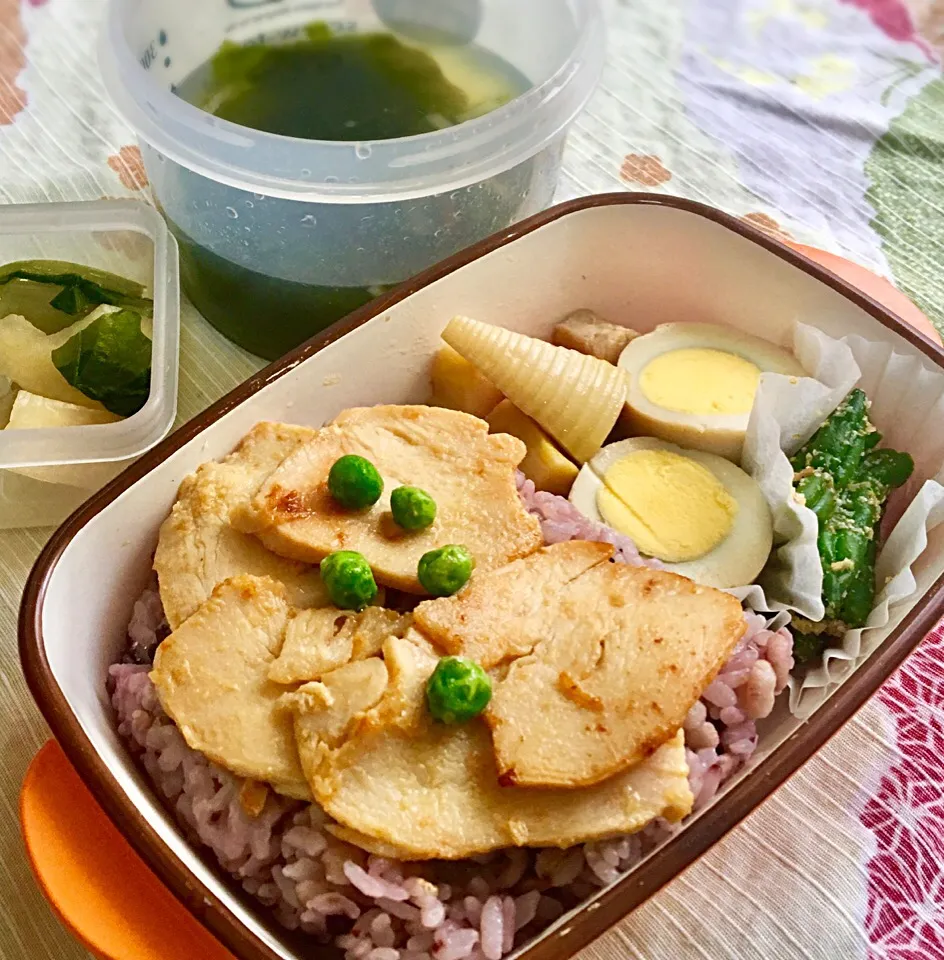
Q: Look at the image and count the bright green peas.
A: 5